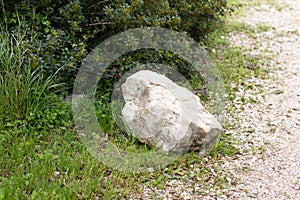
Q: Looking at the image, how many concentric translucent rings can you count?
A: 2